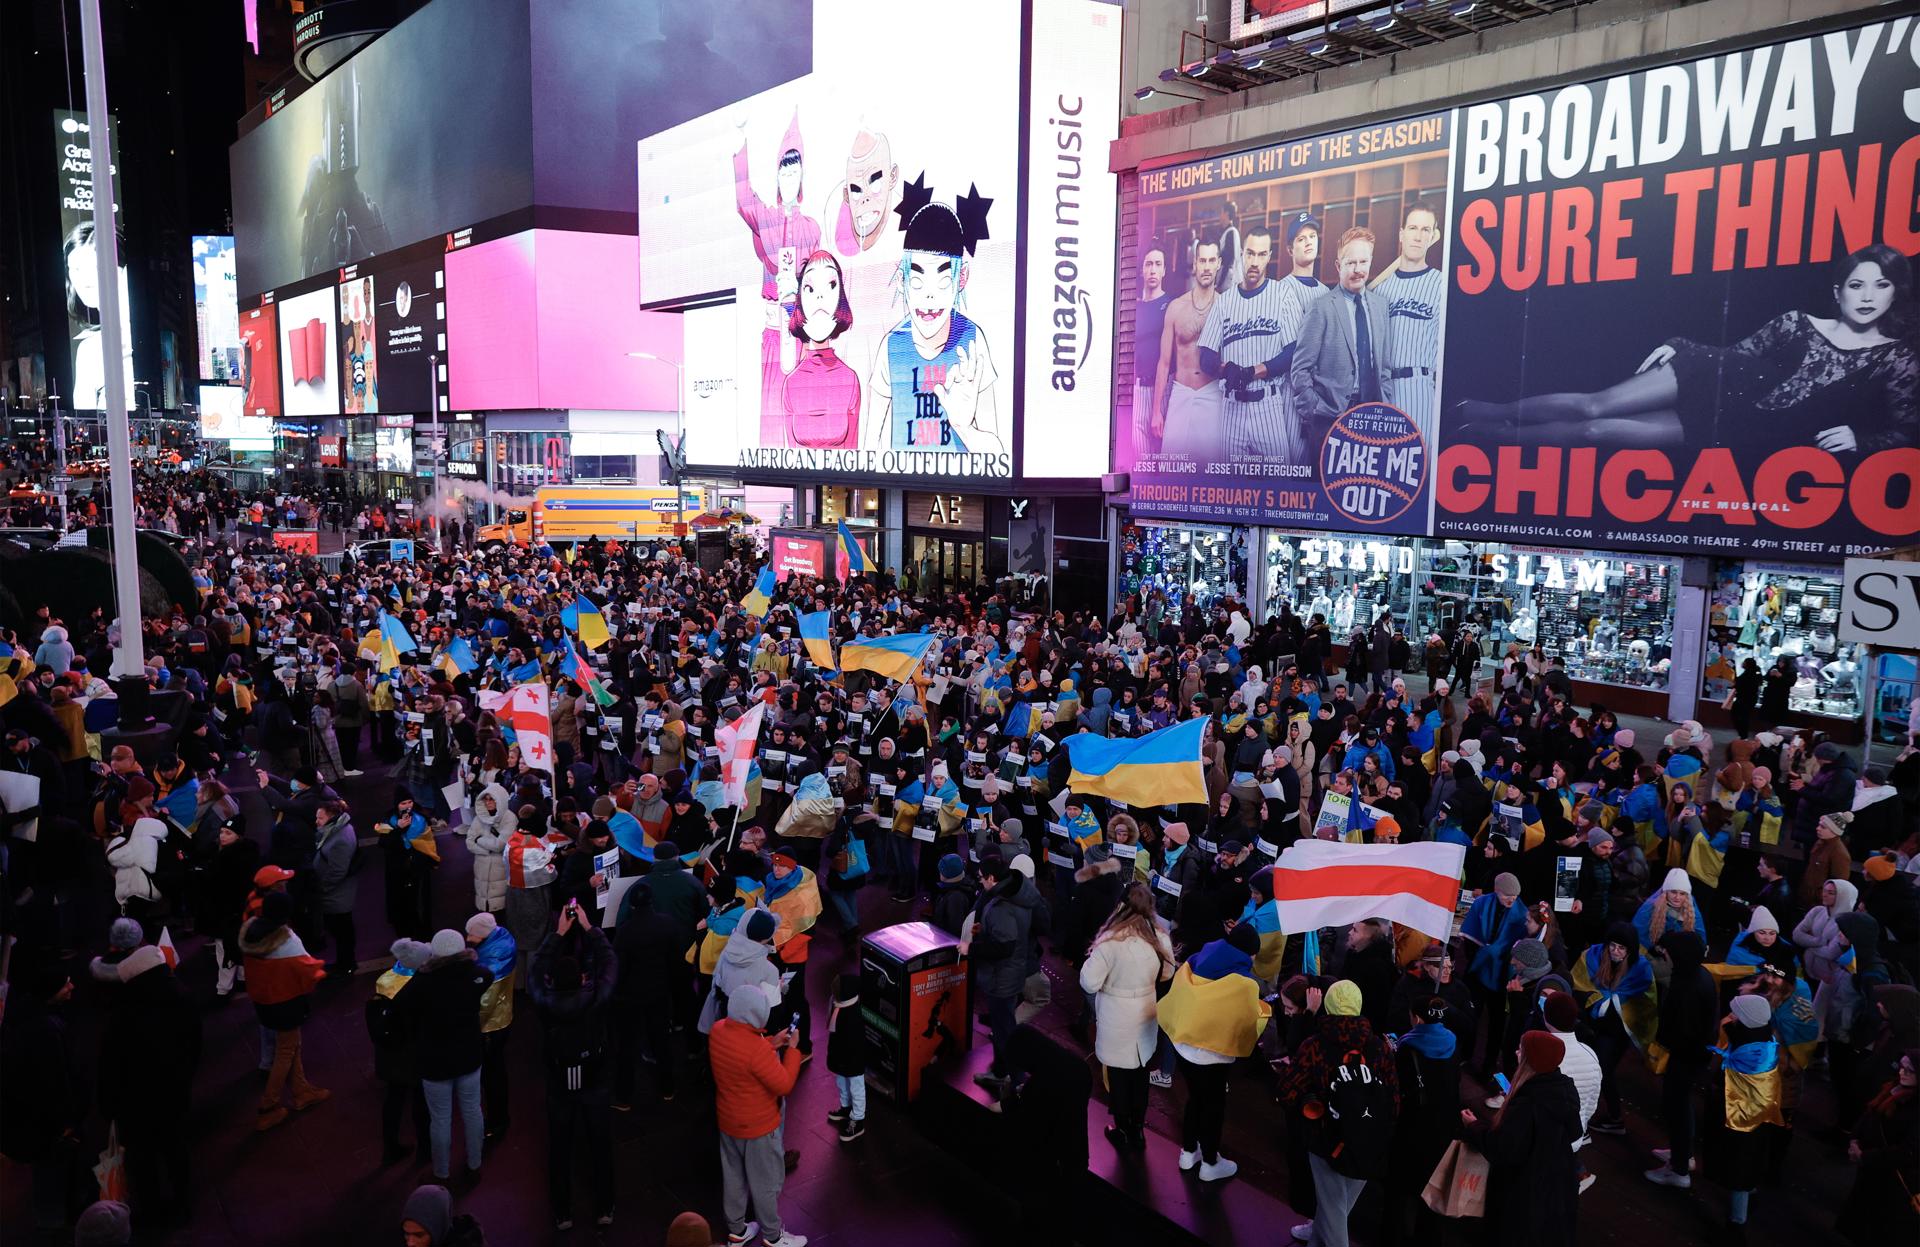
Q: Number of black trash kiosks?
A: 1